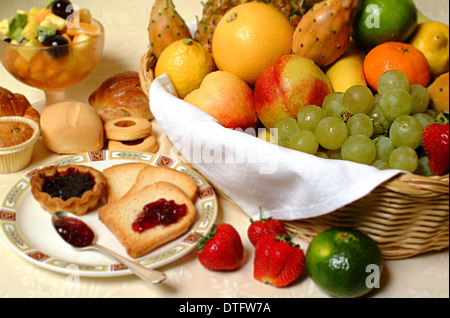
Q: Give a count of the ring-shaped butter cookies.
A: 2